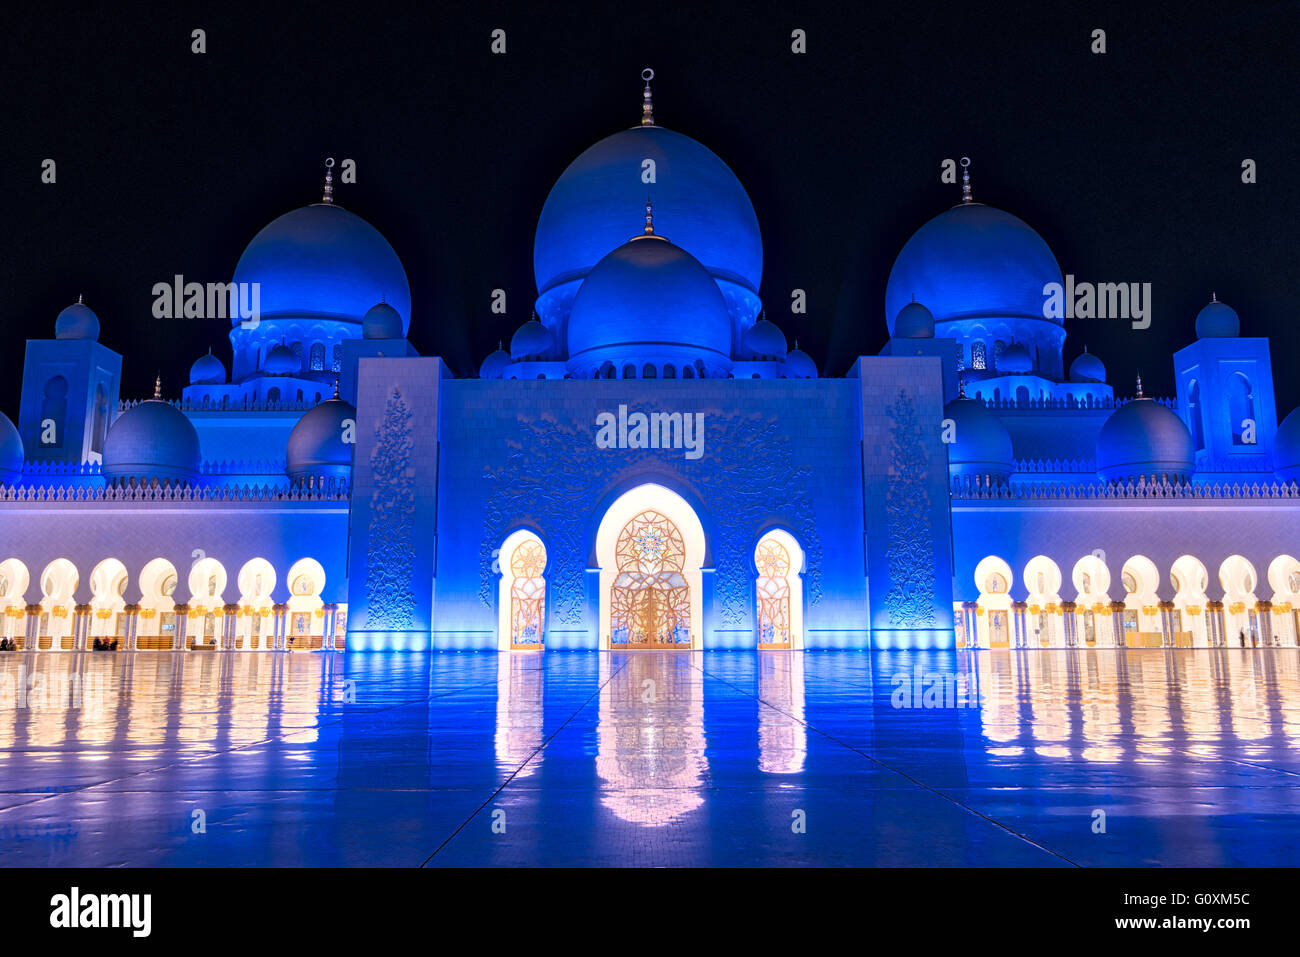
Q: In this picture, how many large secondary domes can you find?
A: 2